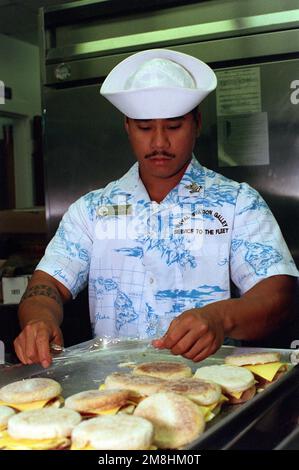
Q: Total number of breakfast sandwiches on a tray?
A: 11